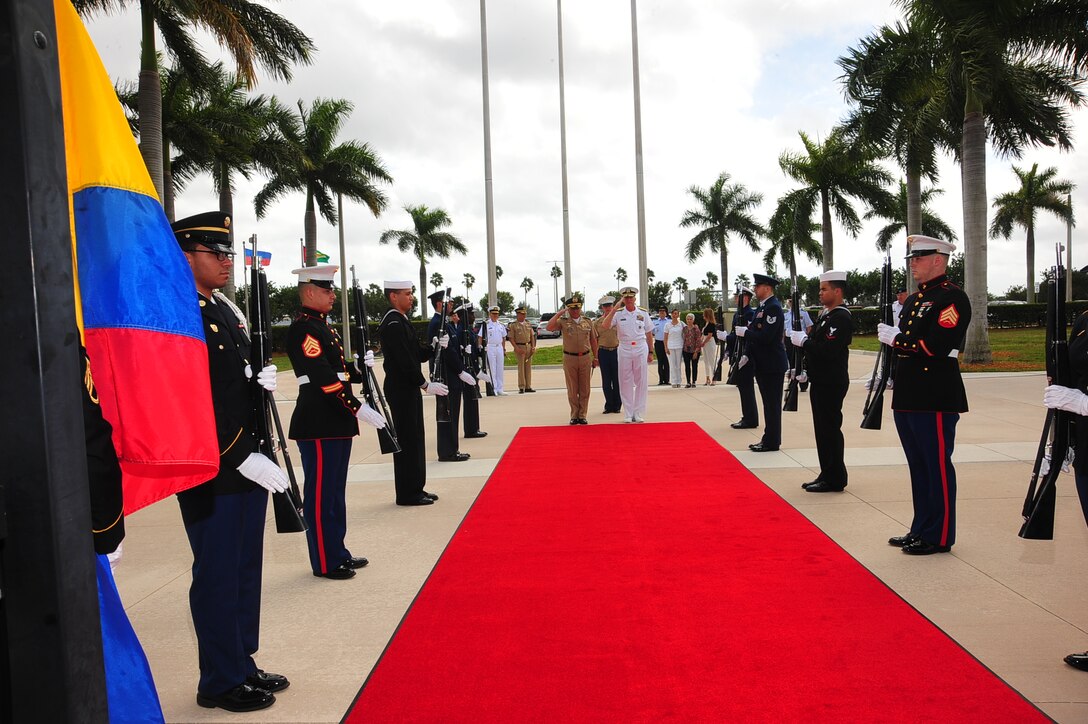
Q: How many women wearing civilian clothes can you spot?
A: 3